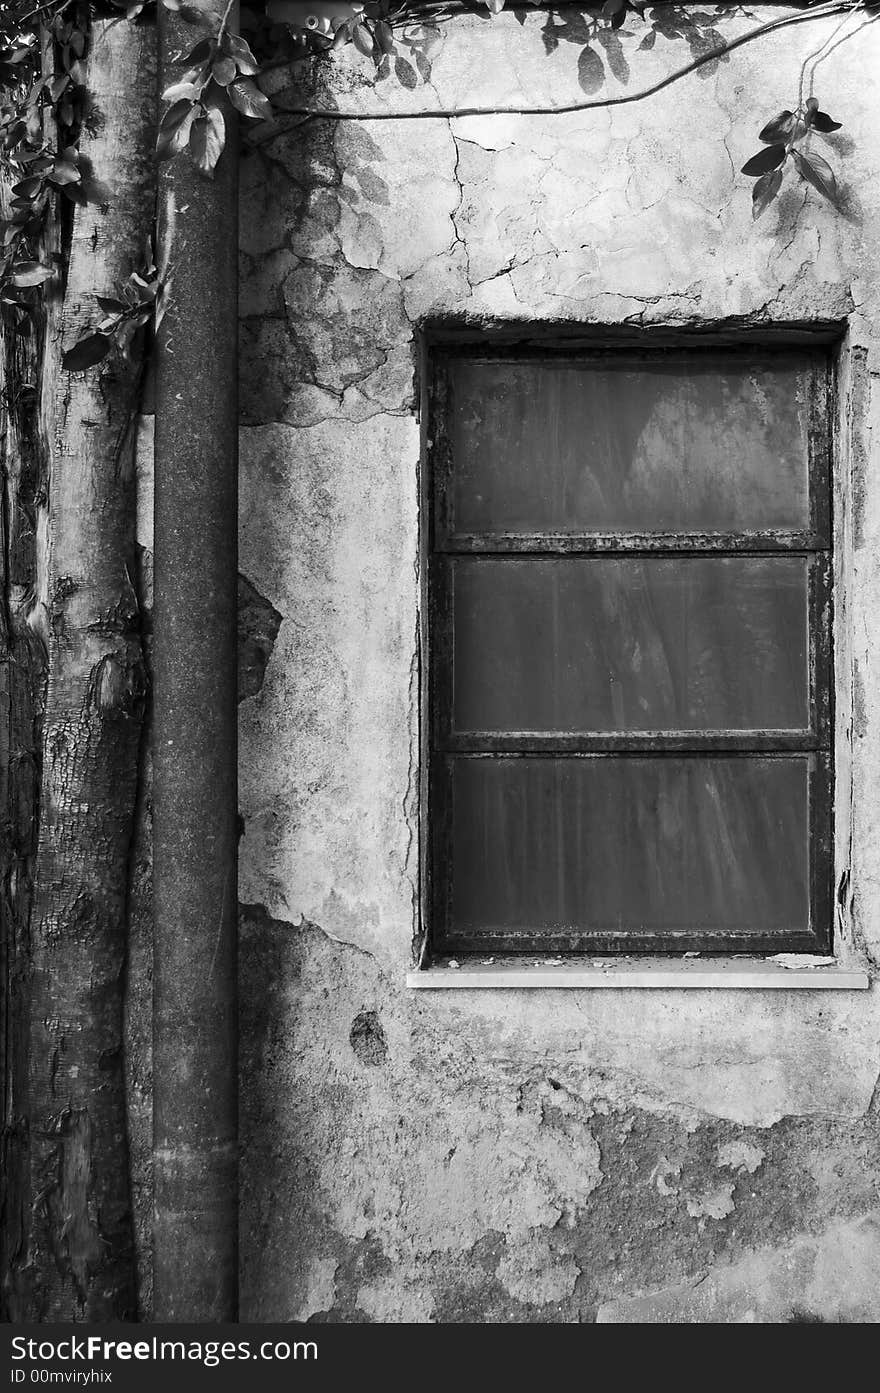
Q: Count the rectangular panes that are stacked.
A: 3